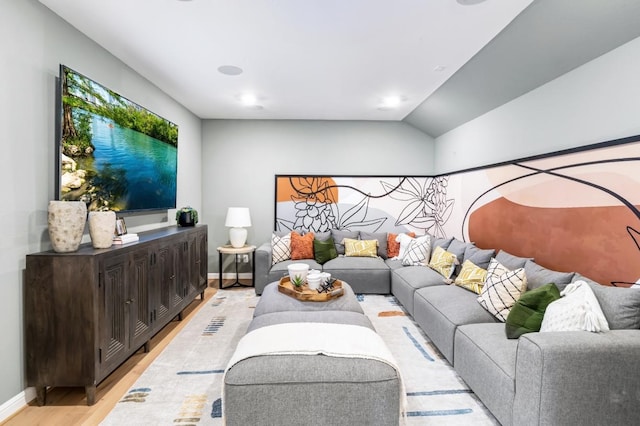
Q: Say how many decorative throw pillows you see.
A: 12